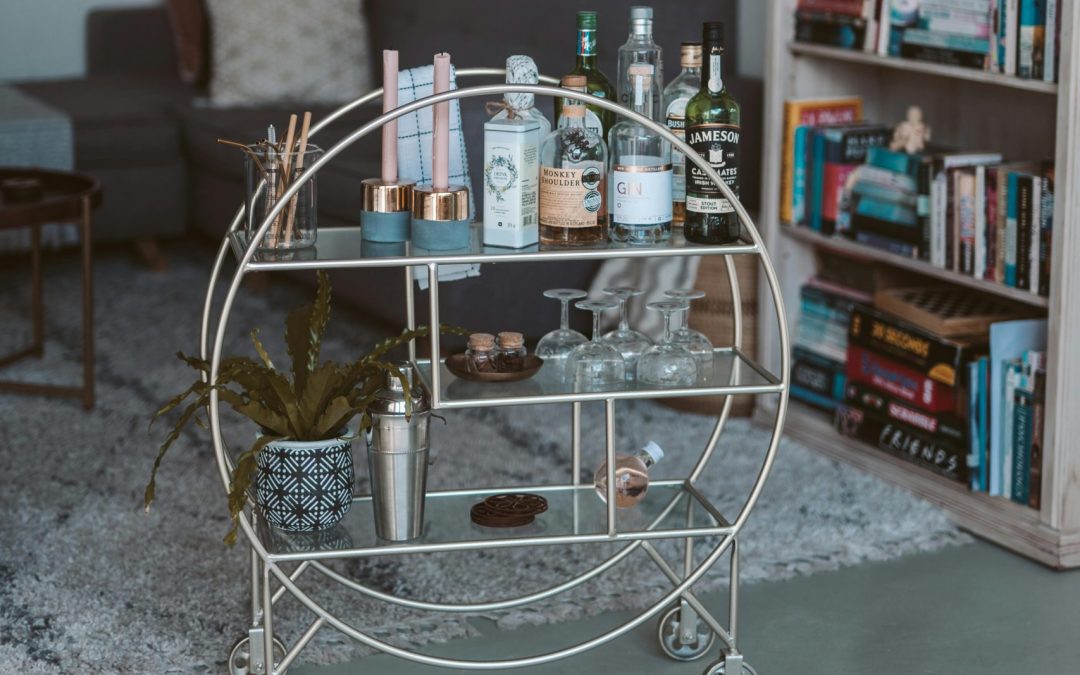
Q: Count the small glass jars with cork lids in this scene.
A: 2